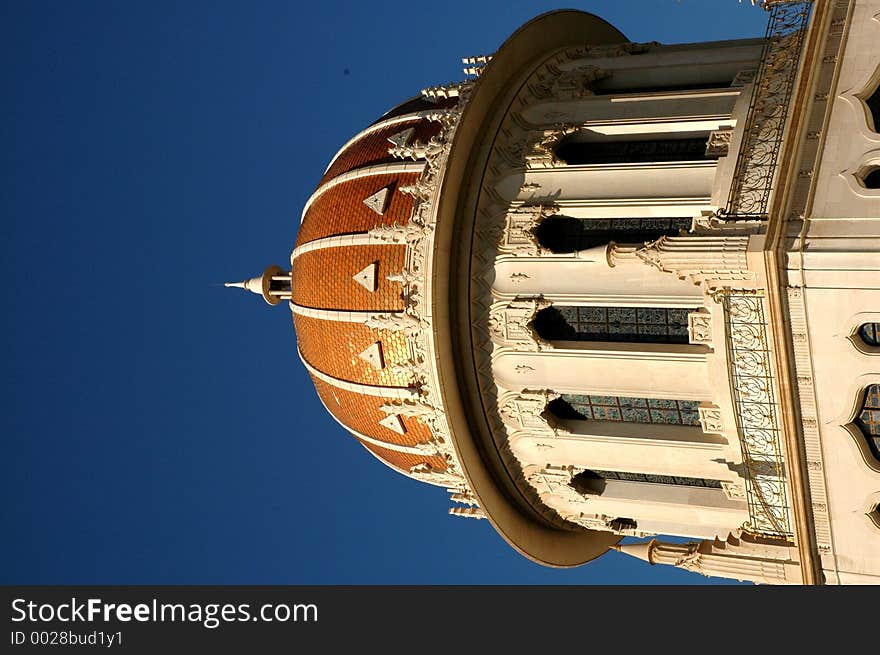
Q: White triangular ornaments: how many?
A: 5